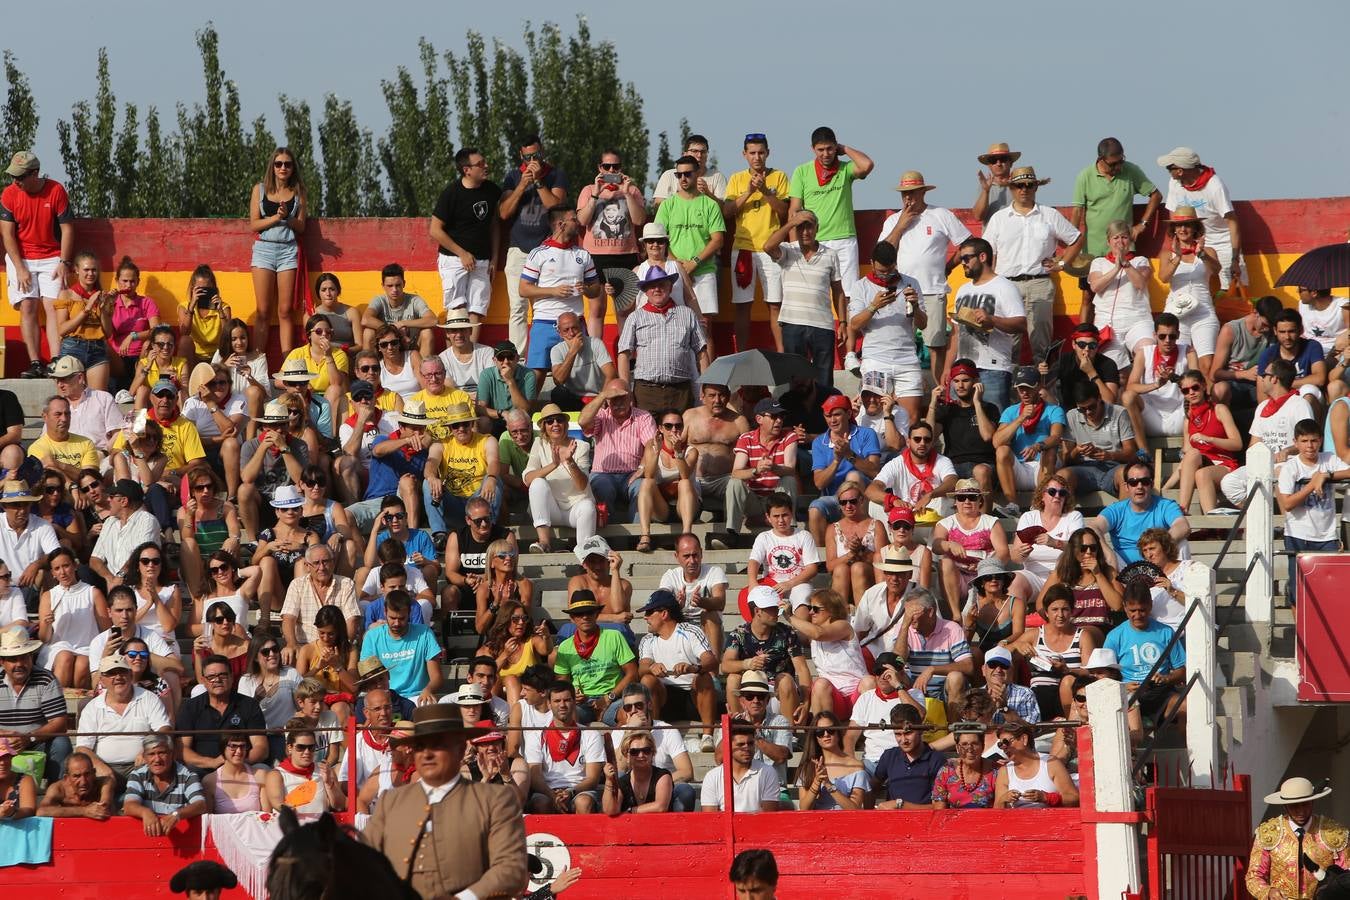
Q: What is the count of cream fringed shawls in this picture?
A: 1